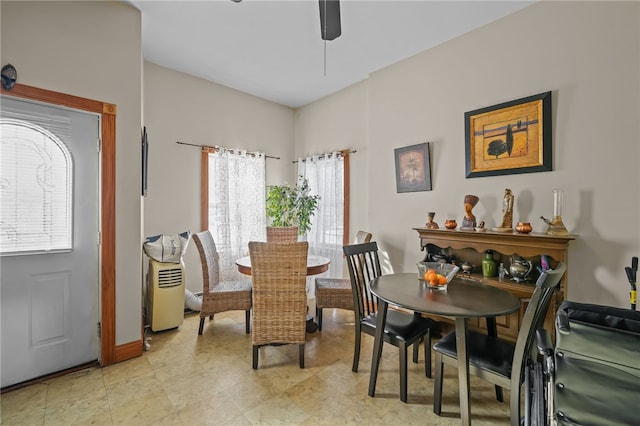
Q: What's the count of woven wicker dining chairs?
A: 4